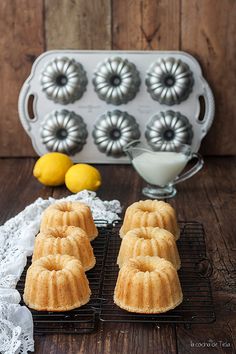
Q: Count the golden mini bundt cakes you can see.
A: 6